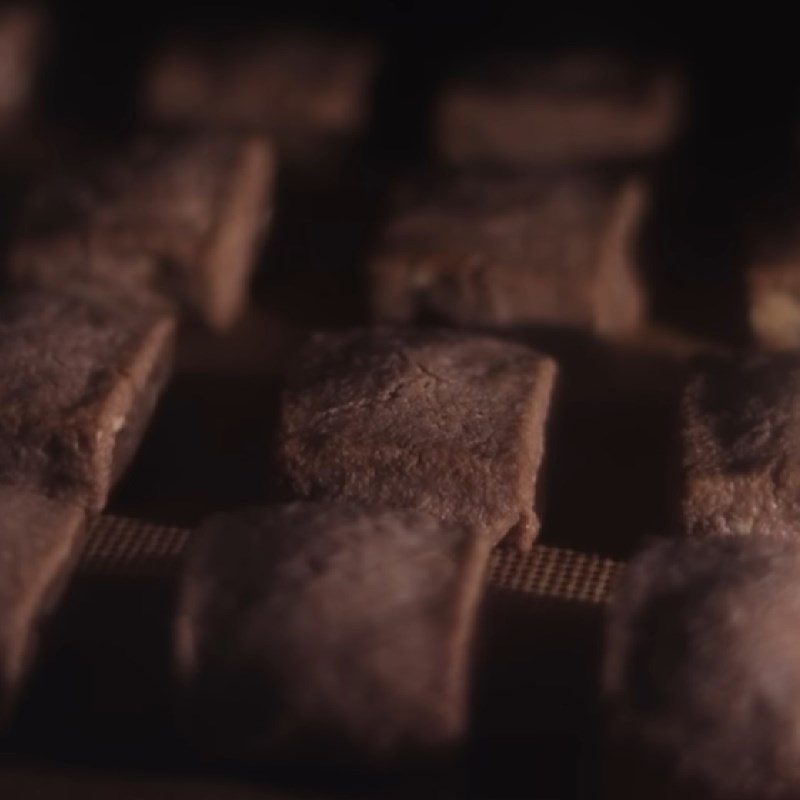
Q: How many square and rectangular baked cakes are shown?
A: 12